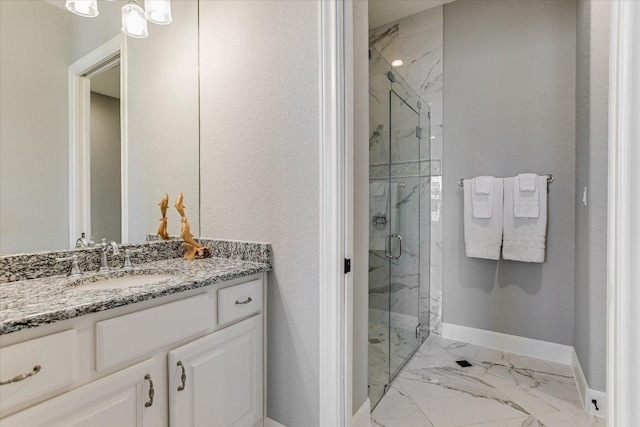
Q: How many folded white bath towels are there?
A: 2